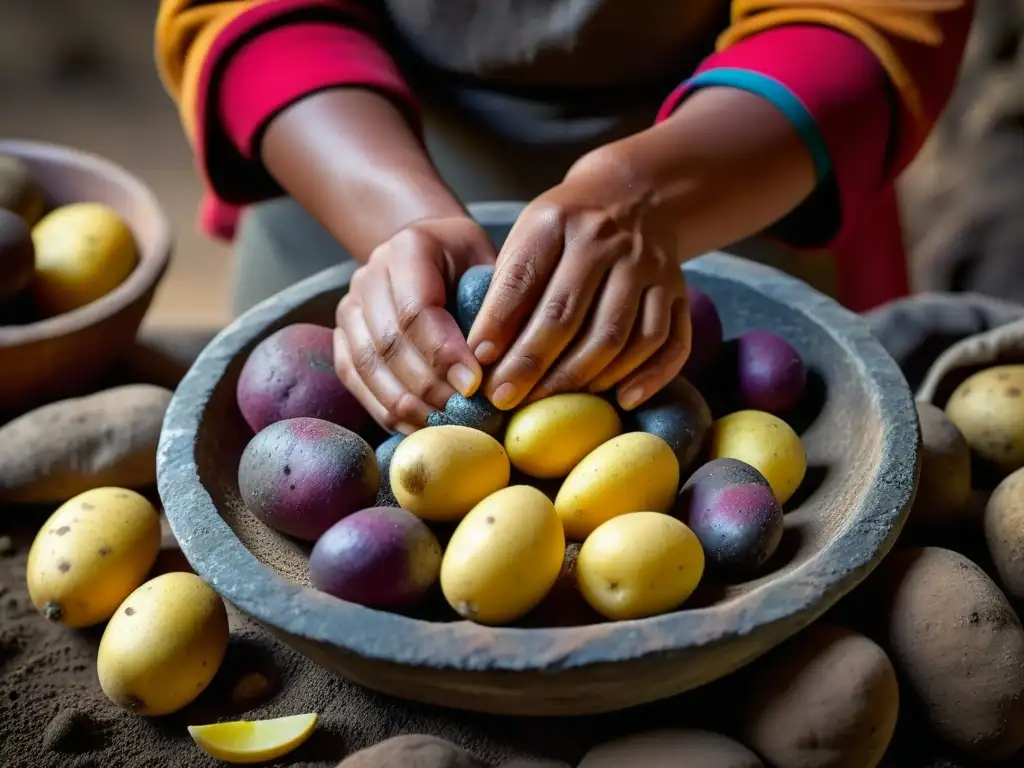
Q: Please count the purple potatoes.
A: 6